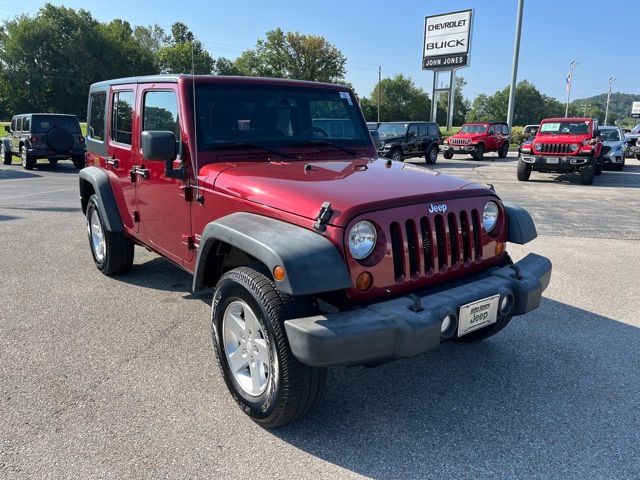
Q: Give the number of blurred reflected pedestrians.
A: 0